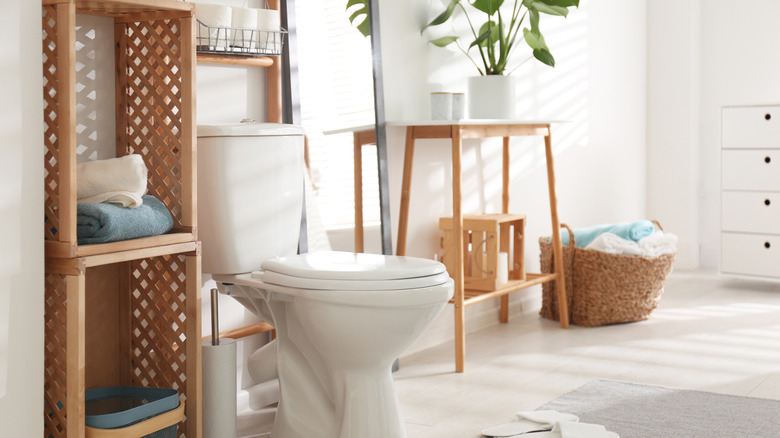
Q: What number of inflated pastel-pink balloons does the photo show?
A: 0